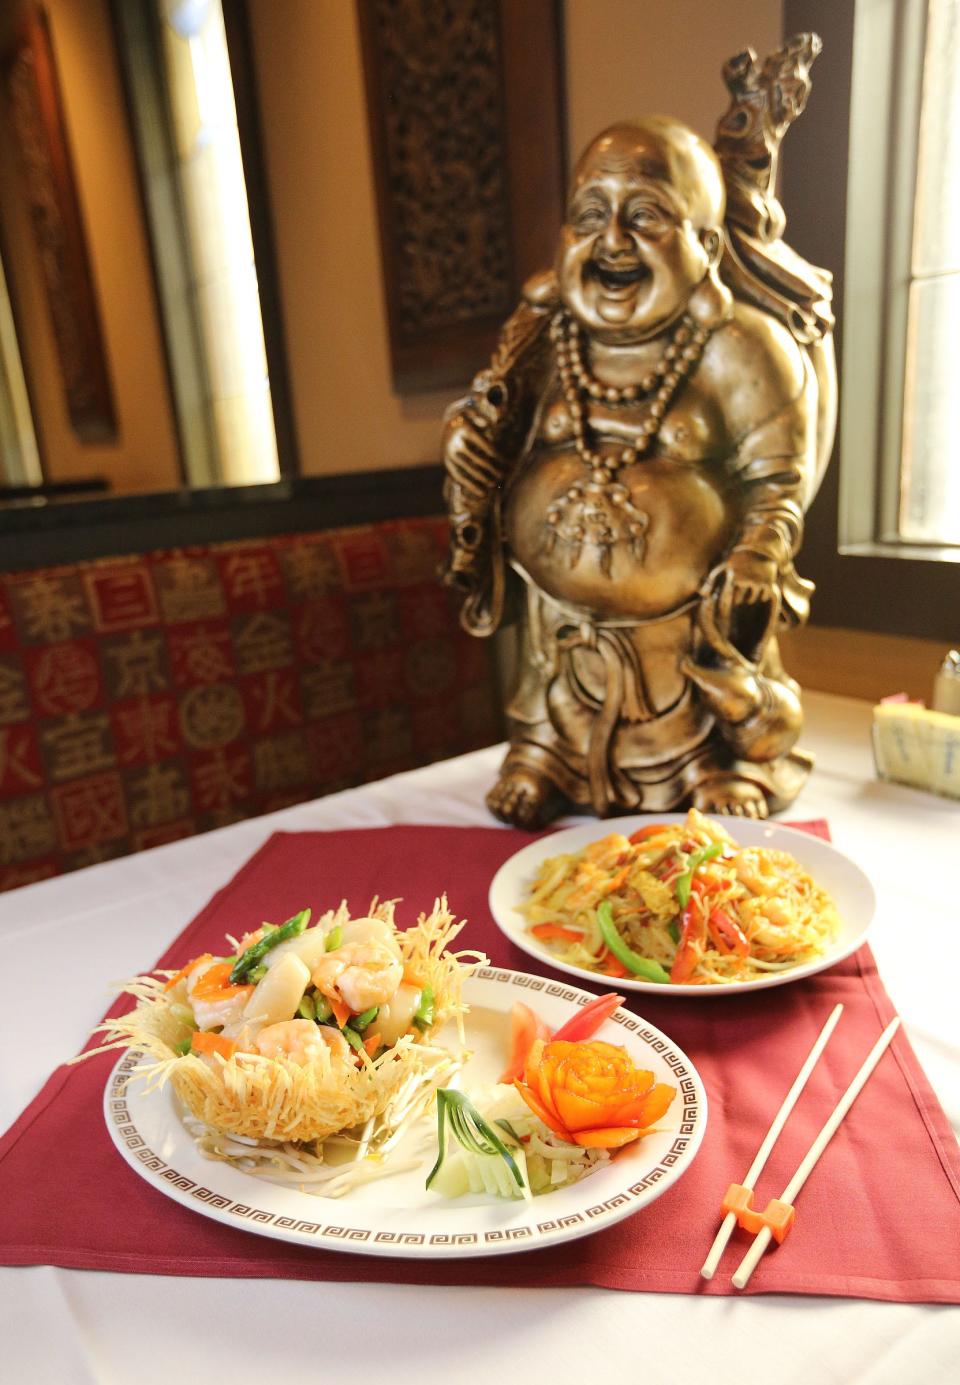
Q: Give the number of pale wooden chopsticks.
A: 2